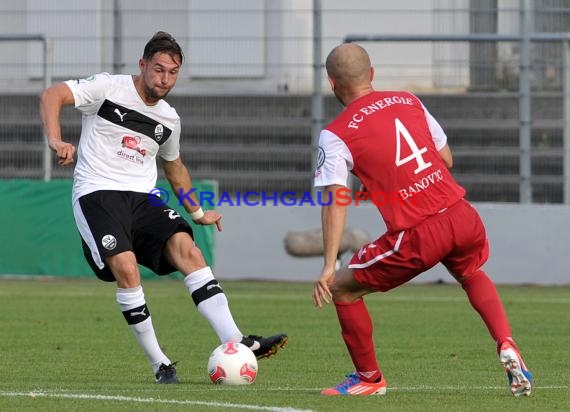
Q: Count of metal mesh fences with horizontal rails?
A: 1